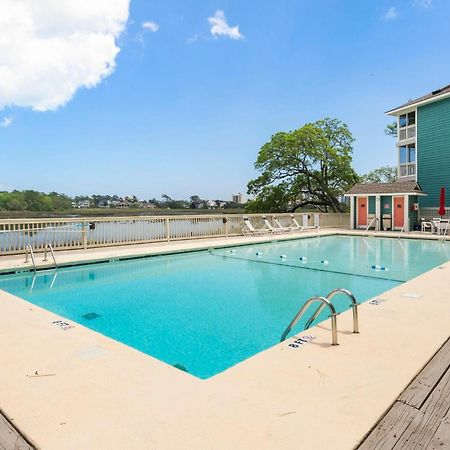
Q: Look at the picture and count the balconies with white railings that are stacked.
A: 2